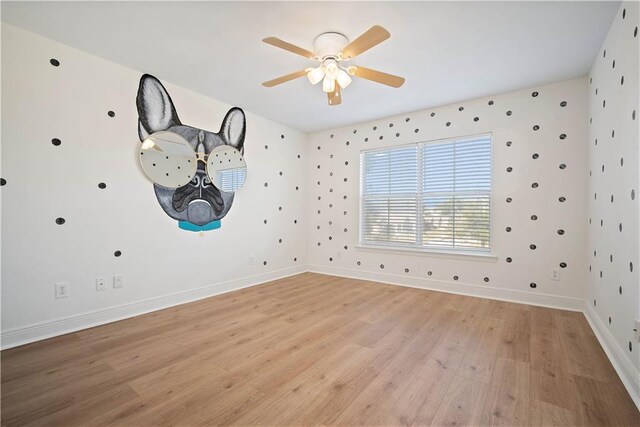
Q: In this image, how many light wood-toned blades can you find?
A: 5